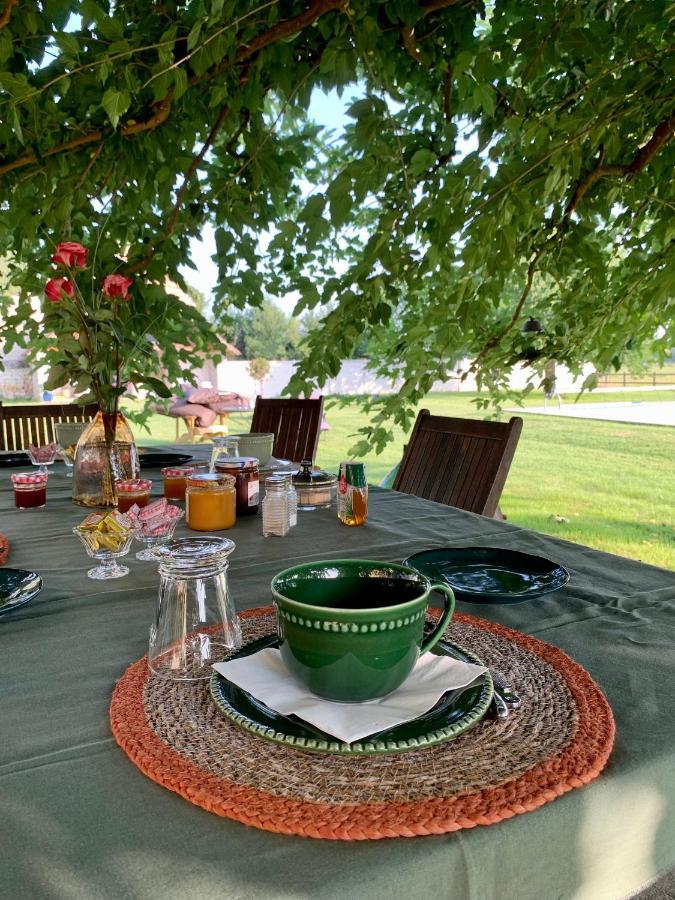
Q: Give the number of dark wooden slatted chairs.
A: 3